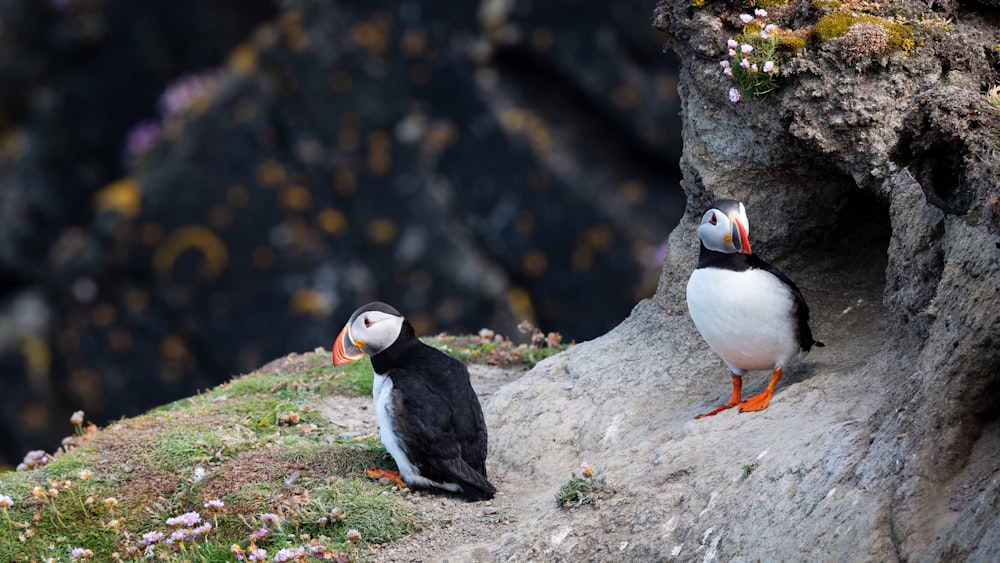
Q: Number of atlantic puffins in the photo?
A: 2